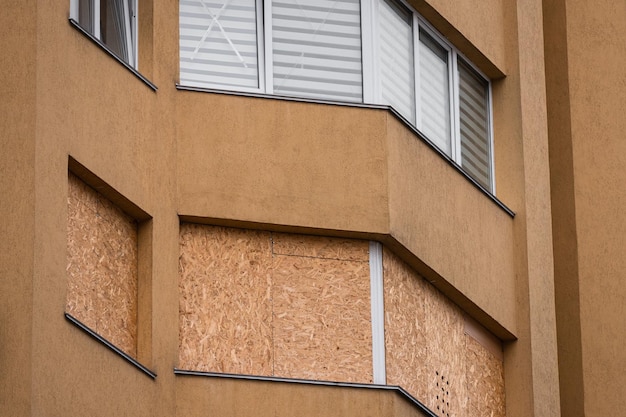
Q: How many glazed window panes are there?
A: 7